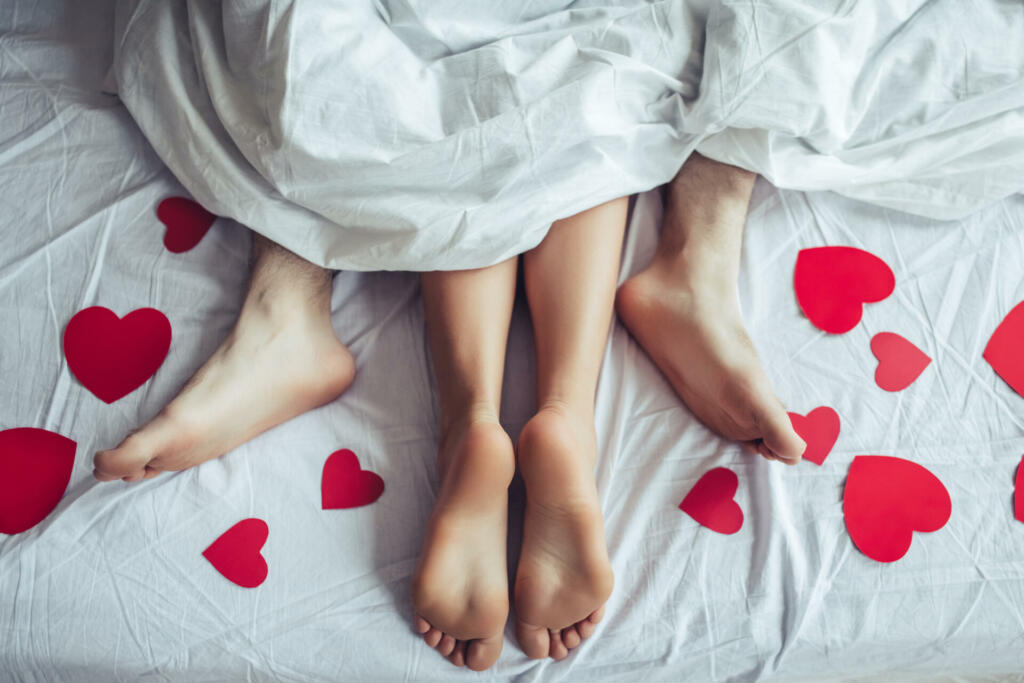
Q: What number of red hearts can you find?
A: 12